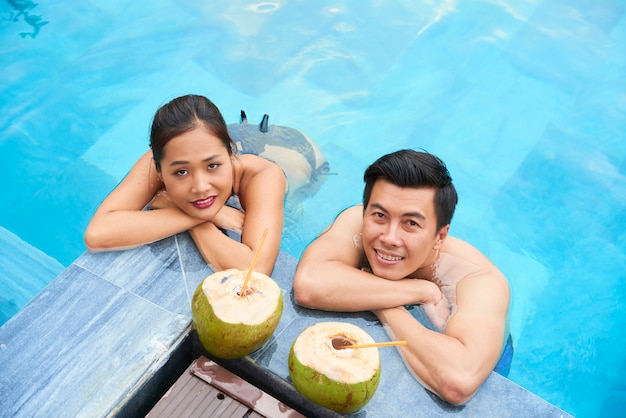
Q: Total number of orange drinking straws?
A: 2